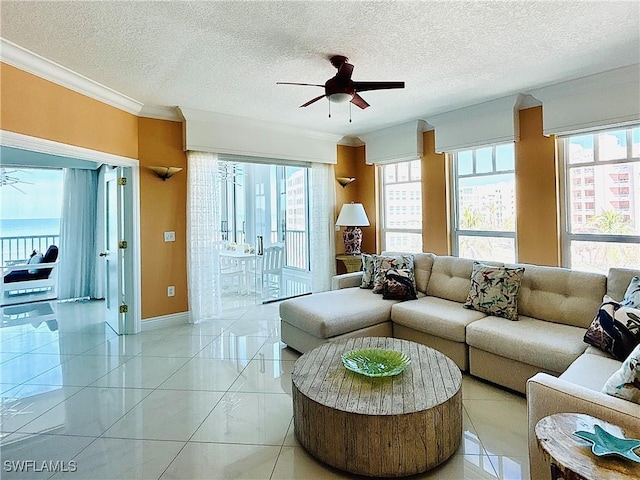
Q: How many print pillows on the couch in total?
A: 7